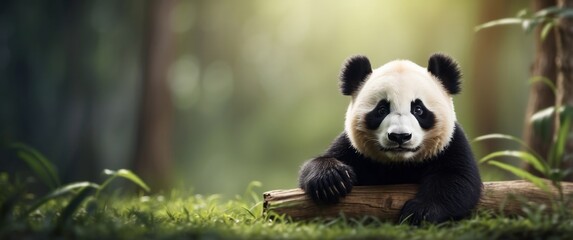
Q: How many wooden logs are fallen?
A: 1